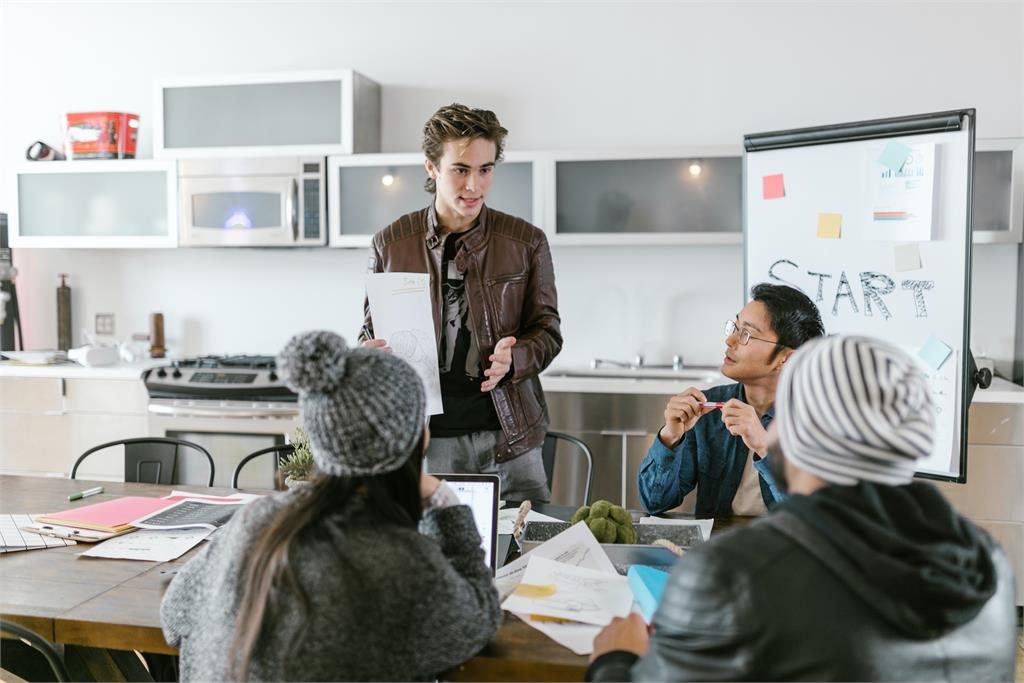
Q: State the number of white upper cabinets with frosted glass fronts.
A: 5